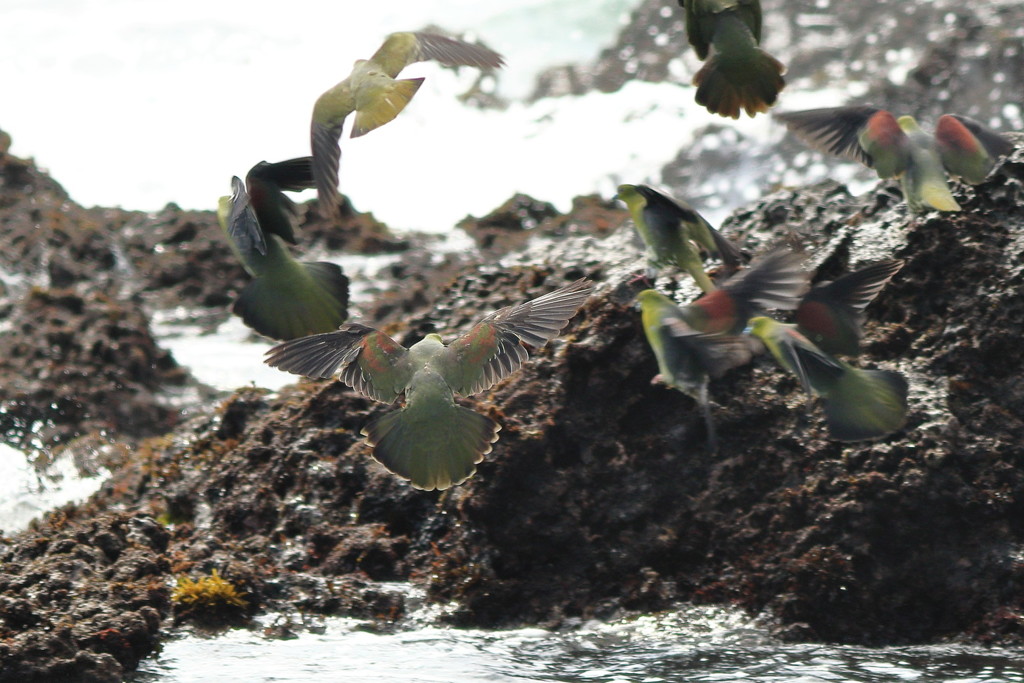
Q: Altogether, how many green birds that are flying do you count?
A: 8